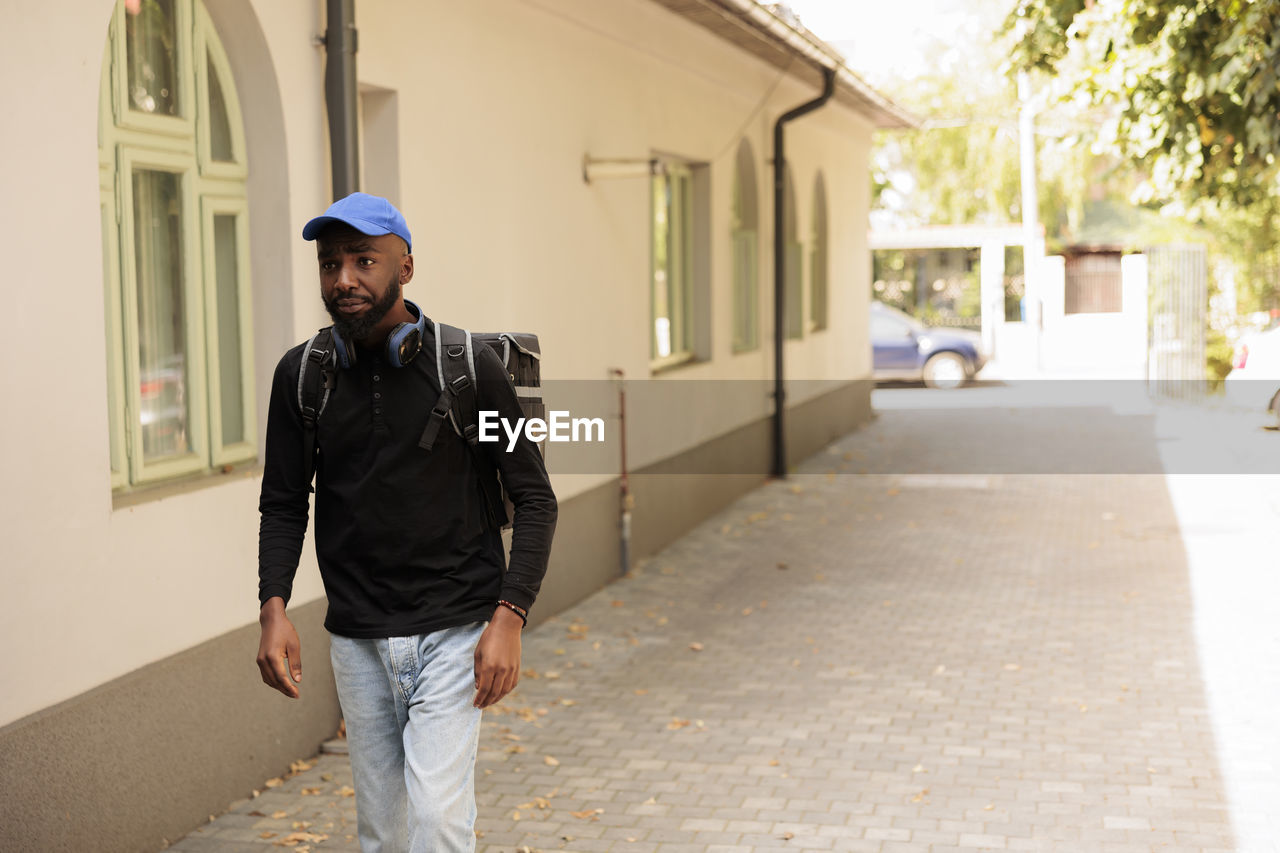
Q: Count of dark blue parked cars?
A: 1